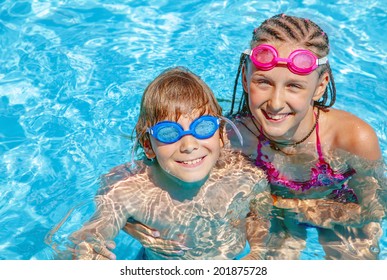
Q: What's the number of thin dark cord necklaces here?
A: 1